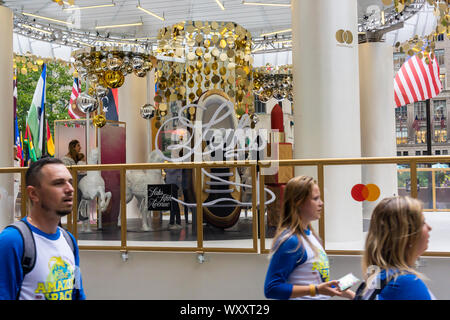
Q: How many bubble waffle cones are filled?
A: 0